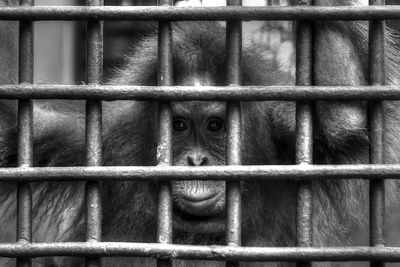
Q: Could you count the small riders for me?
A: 0